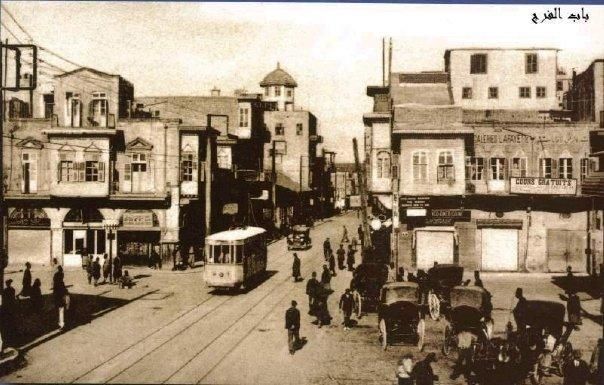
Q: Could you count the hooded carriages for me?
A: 5